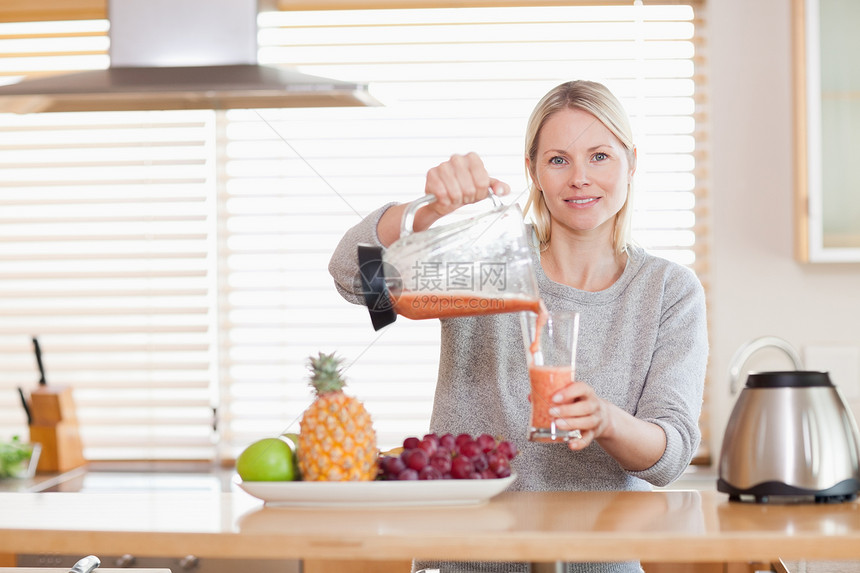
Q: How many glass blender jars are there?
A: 1